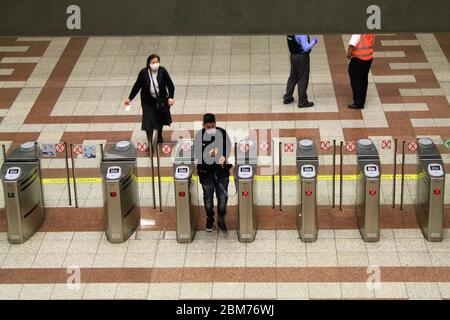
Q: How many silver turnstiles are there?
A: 7